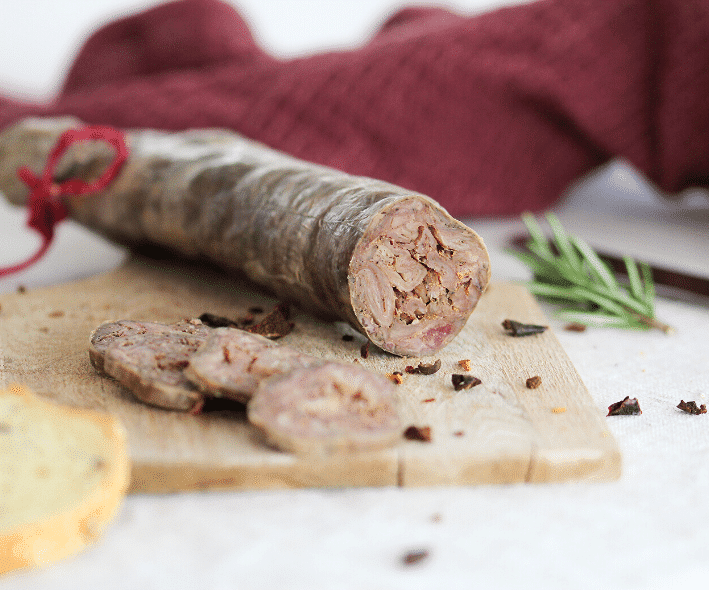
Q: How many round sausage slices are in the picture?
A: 4